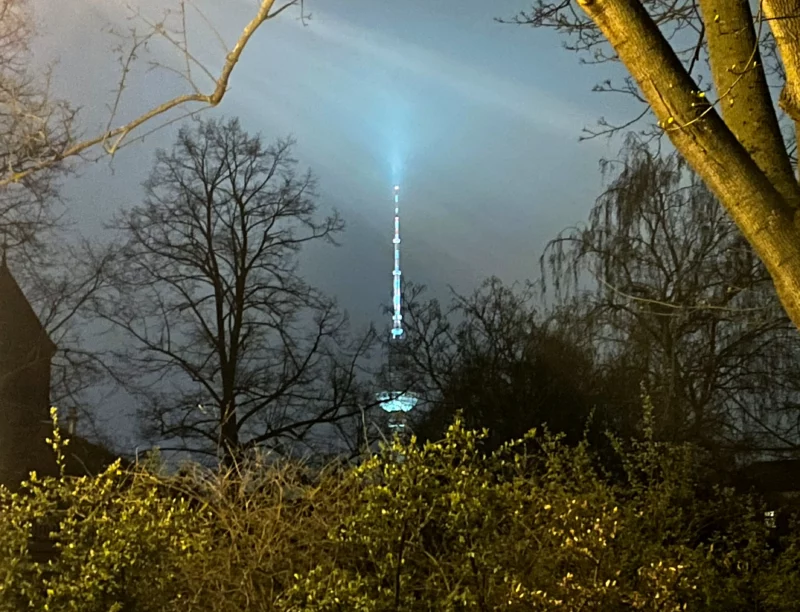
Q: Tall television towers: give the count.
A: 1